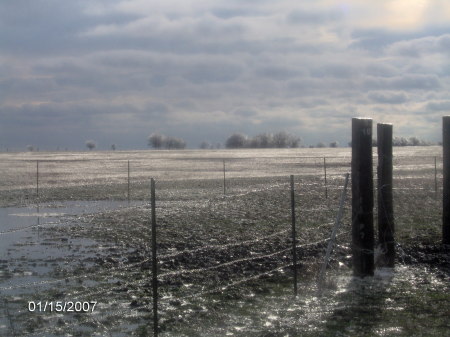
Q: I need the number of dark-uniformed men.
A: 0